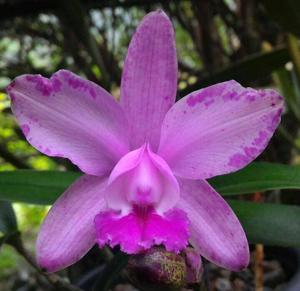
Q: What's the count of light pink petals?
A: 5